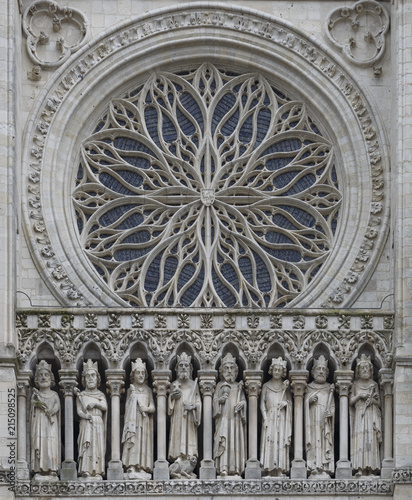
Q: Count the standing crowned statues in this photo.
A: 8